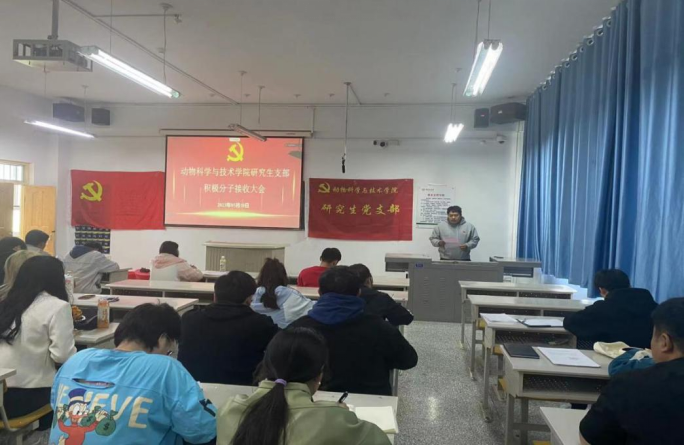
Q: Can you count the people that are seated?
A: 15